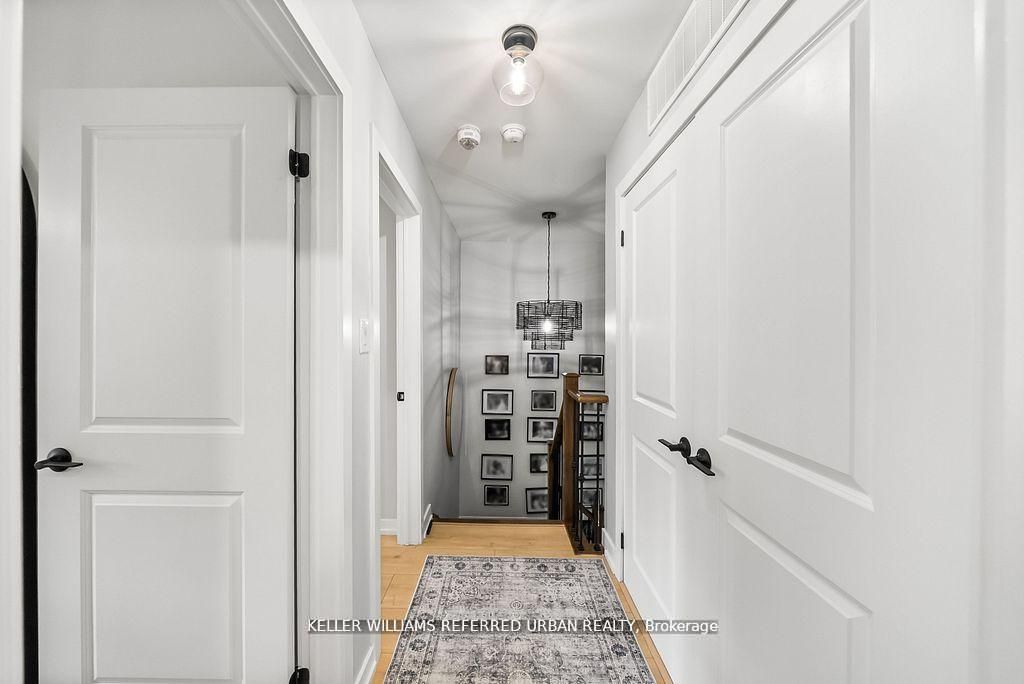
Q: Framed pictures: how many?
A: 15